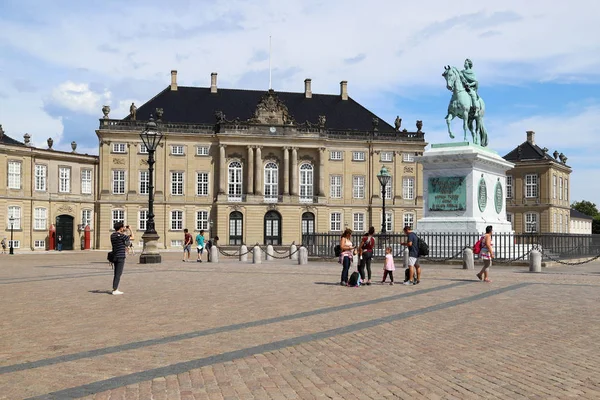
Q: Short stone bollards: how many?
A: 10